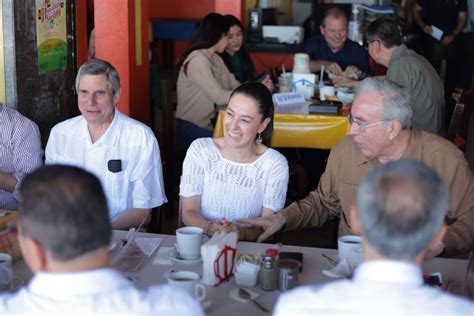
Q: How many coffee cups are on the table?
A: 4